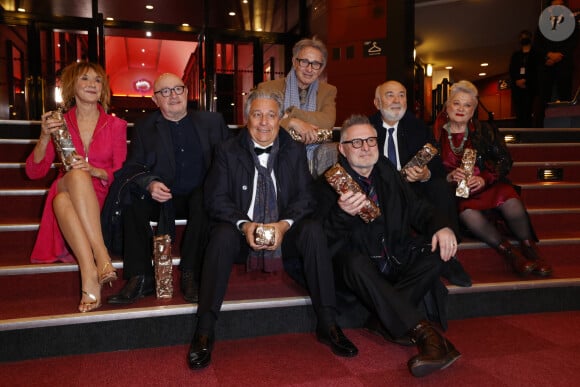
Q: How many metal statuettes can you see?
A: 7